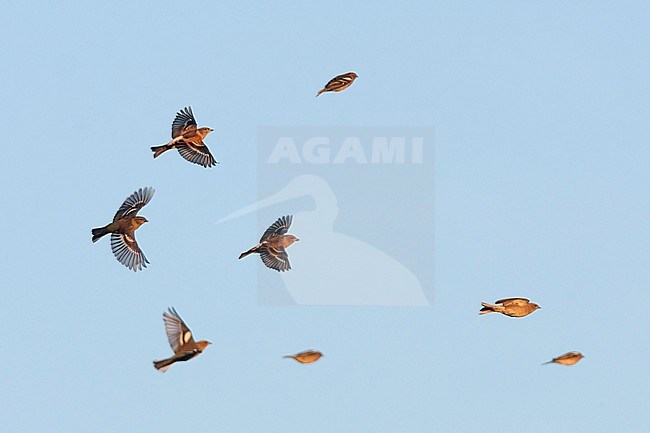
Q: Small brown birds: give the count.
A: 8